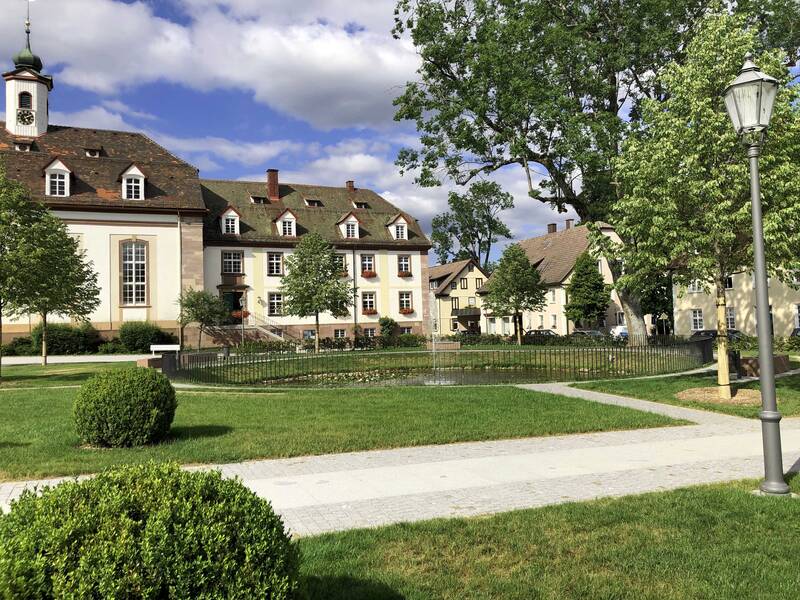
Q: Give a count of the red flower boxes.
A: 6